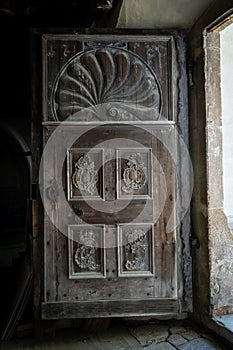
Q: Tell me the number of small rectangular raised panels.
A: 4